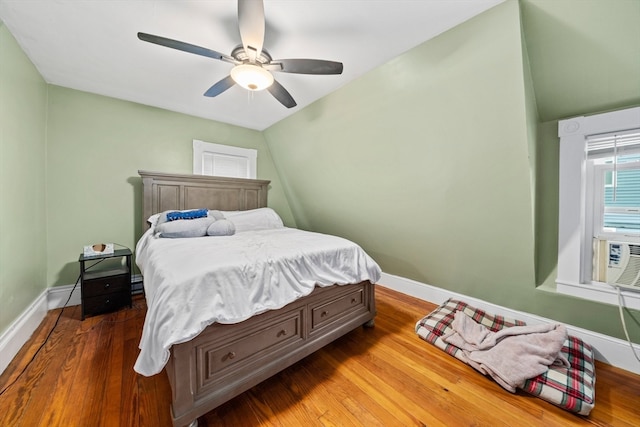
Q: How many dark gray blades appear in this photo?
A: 4